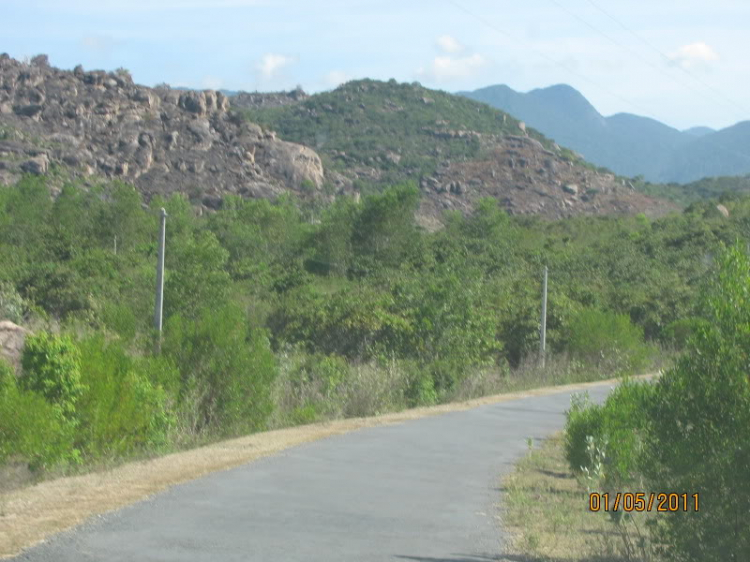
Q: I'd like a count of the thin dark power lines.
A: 3